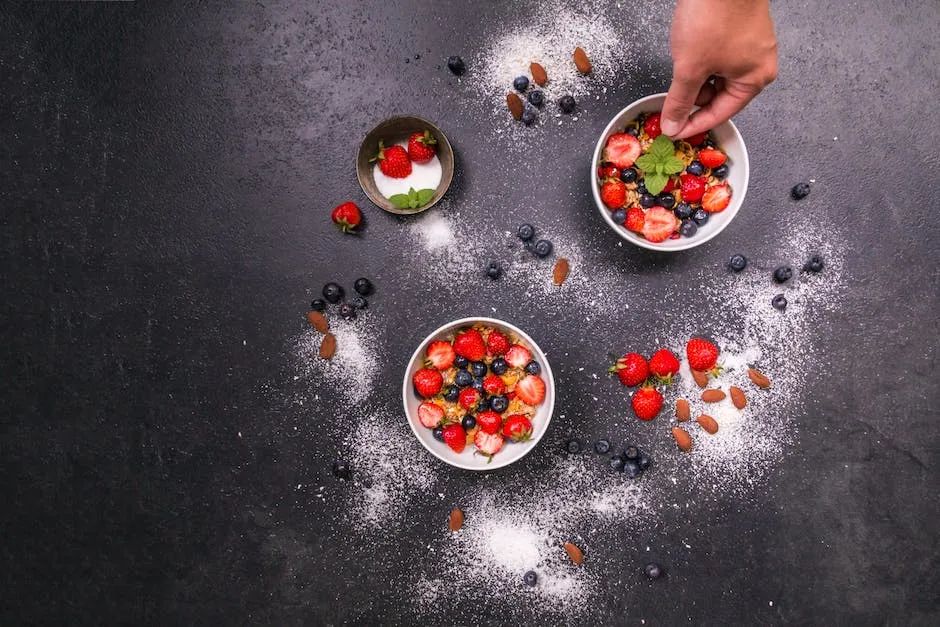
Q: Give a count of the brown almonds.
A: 15